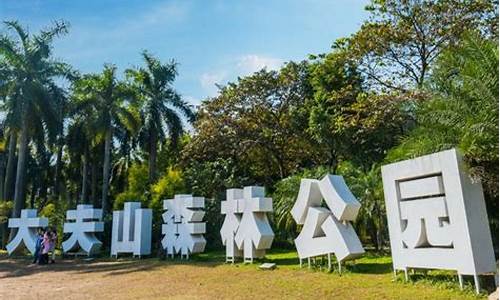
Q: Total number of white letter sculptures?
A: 7